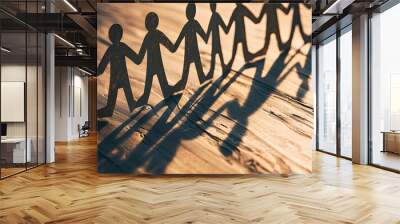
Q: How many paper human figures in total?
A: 7